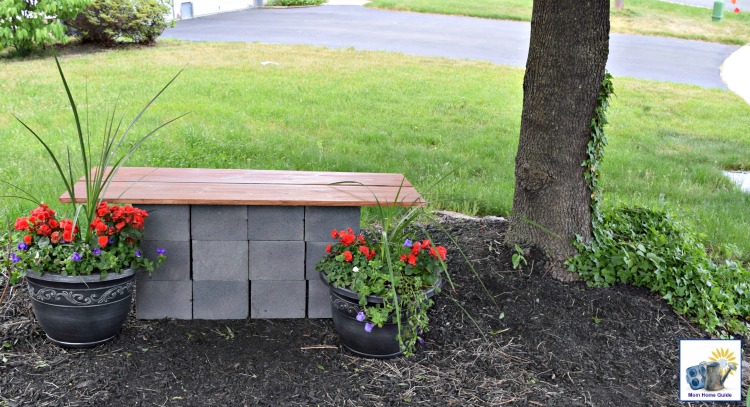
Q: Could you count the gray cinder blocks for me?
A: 12